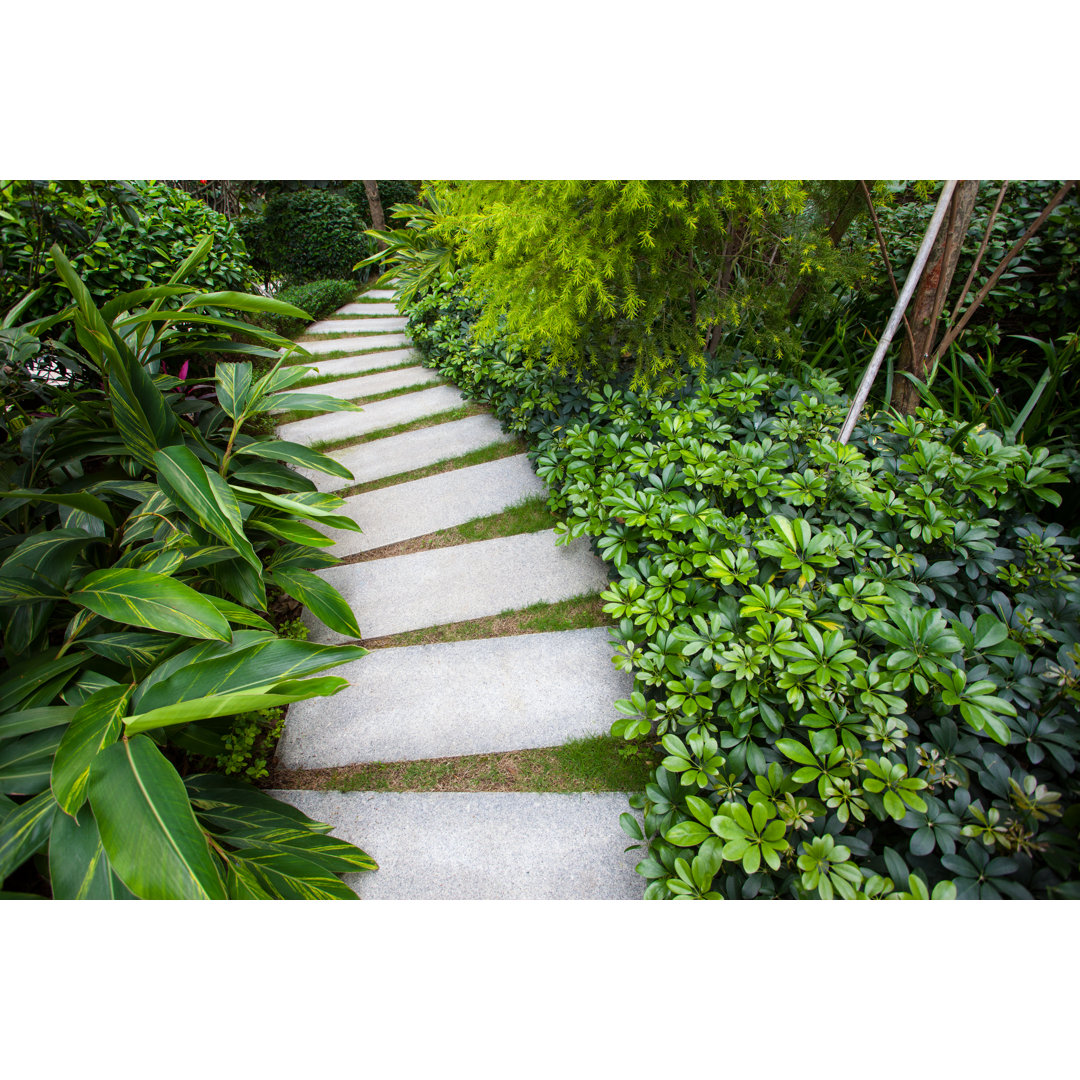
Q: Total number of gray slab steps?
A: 13